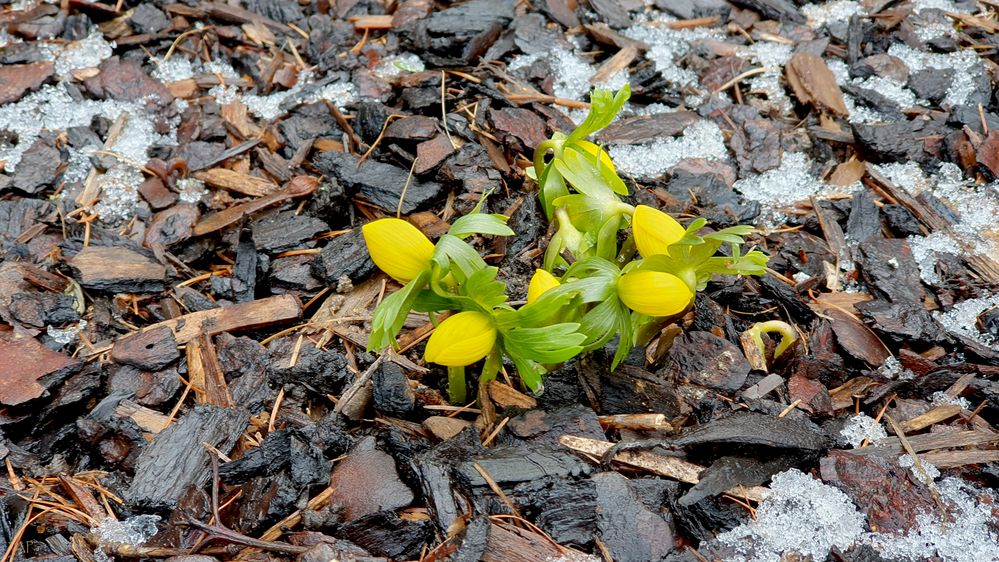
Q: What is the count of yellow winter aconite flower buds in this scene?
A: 6